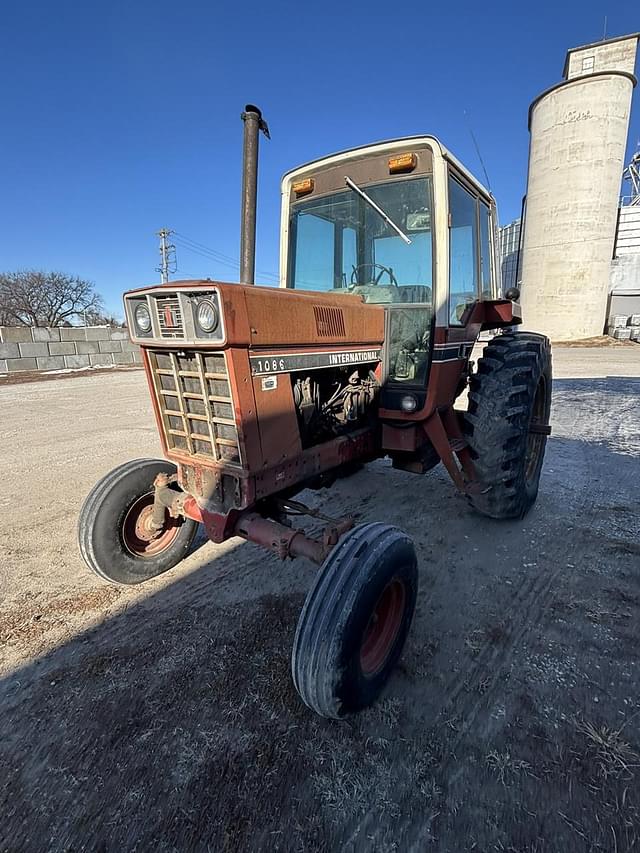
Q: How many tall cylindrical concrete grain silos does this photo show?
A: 1